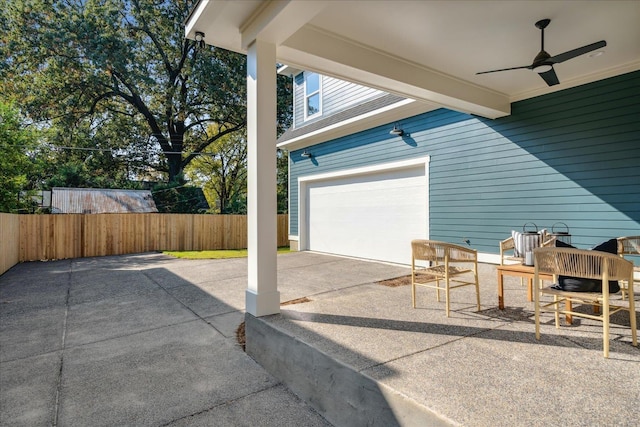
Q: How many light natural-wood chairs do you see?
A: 4